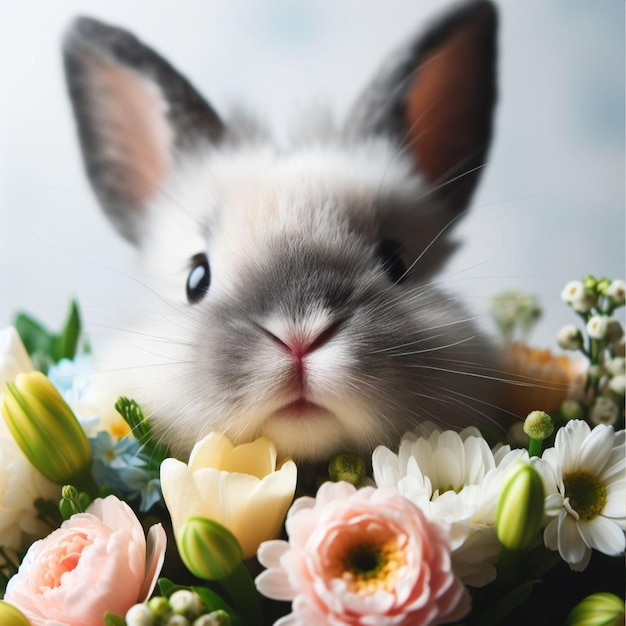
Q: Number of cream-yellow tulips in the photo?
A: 1